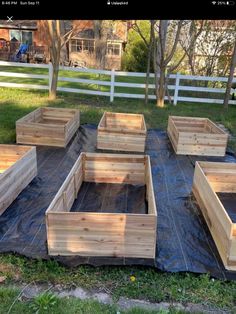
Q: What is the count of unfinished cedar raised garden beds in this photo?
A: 6